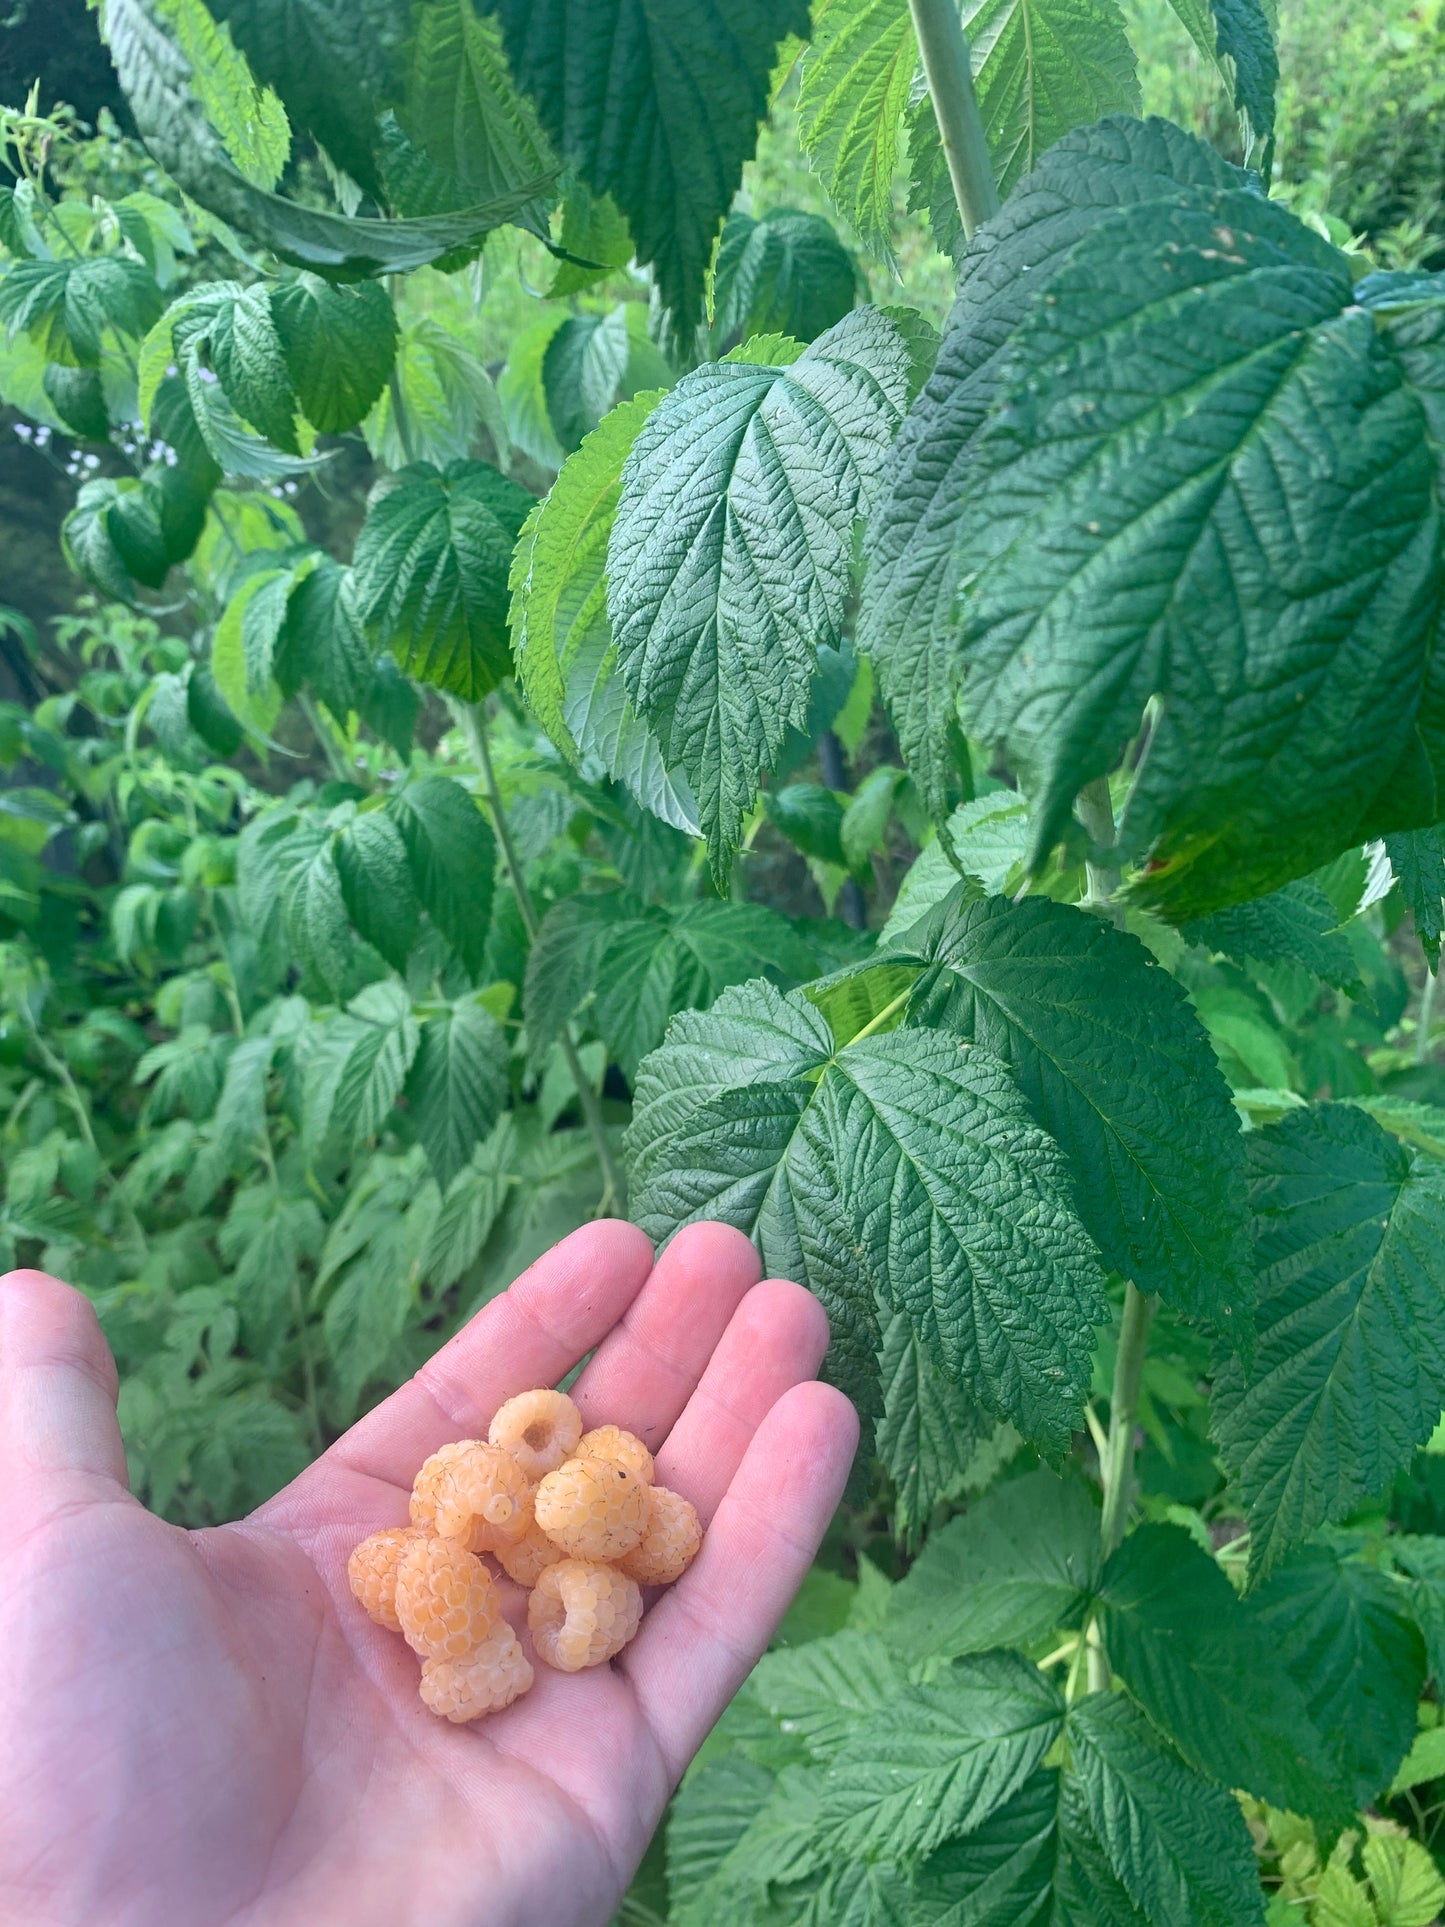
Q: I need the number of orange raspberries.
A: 10